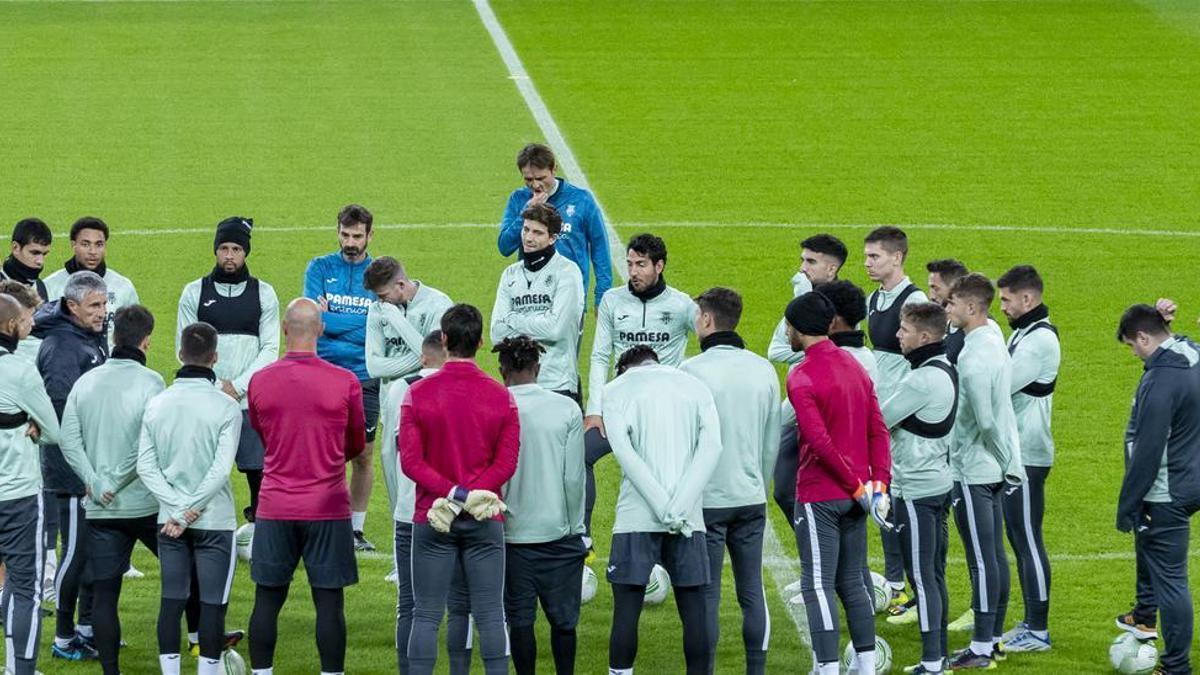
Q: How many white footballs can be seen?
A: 7